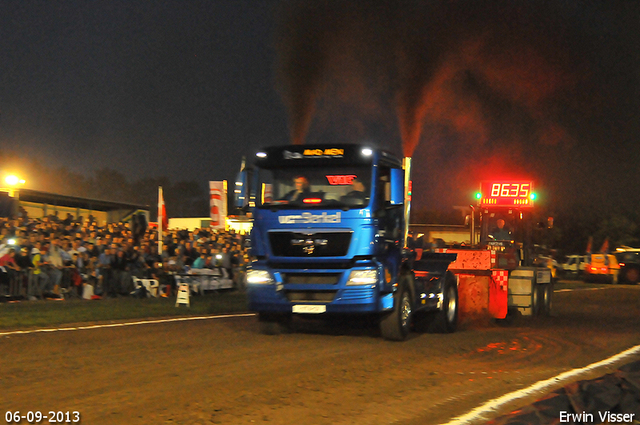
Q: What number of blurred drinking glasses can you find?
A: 0